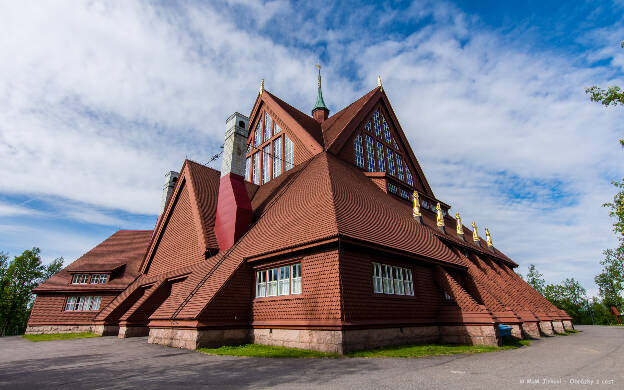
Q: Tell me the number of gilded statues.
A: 5